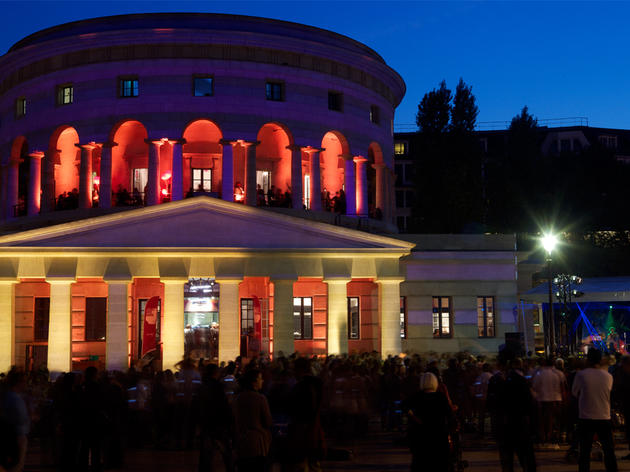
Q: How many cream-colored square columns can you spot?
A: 8